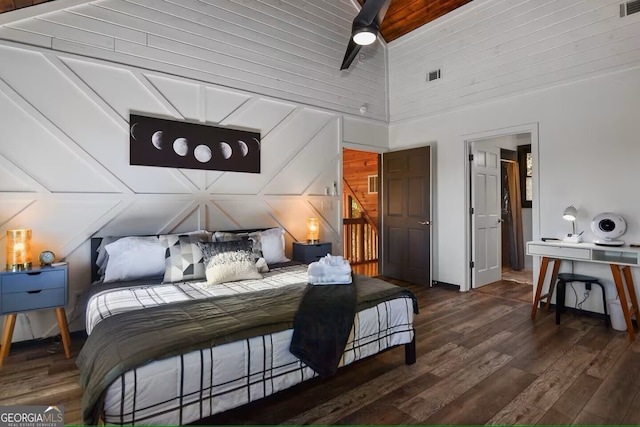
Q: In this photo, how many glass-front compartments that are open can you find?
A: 0